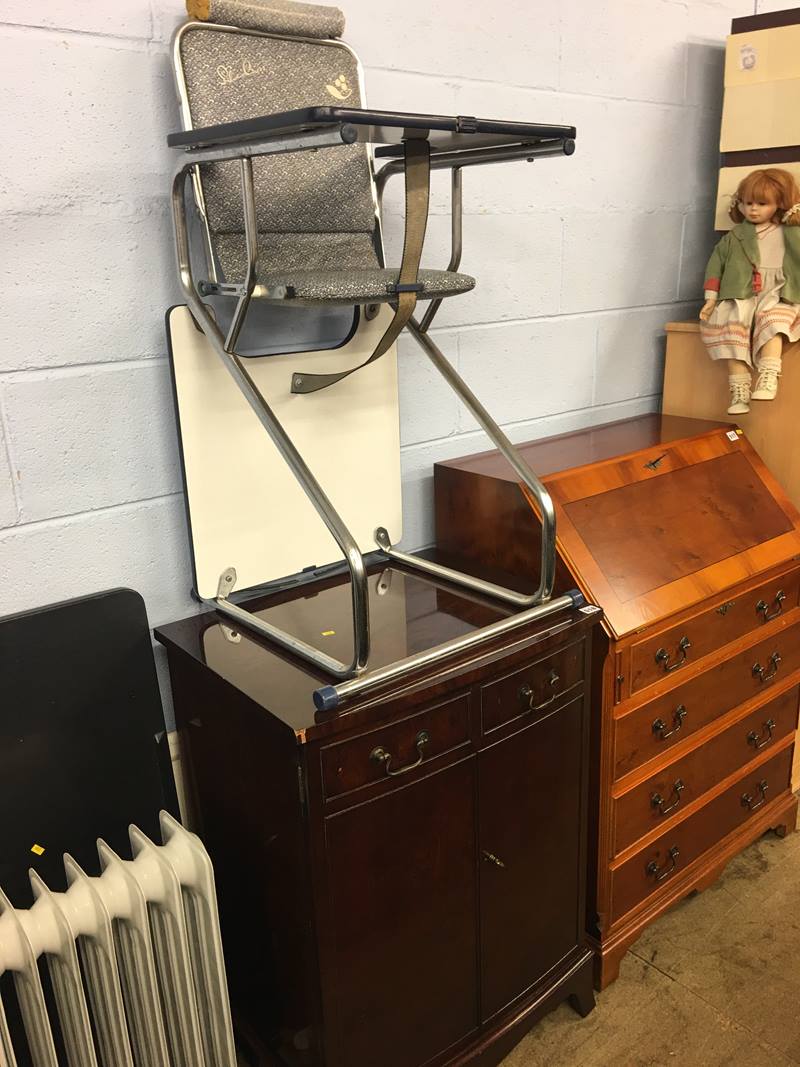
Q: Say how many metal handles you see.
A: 10